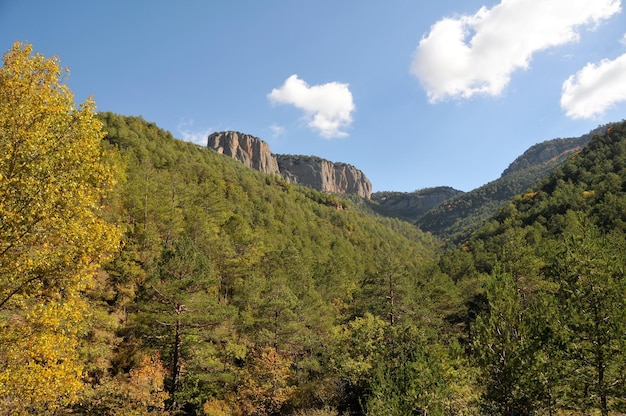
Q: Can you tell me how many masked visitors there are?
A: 0